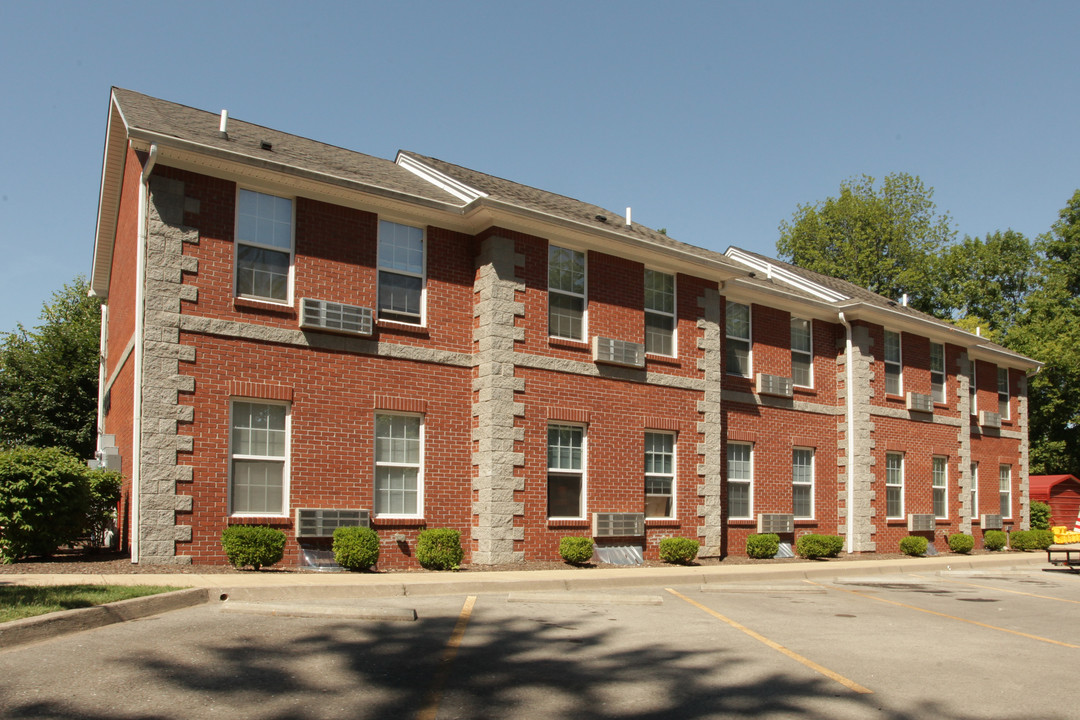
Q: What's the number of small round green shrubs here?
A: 11